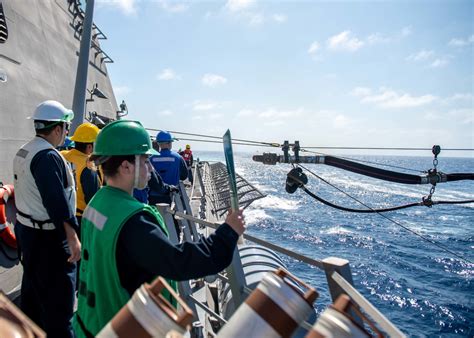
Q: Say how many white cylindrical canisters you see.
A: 3